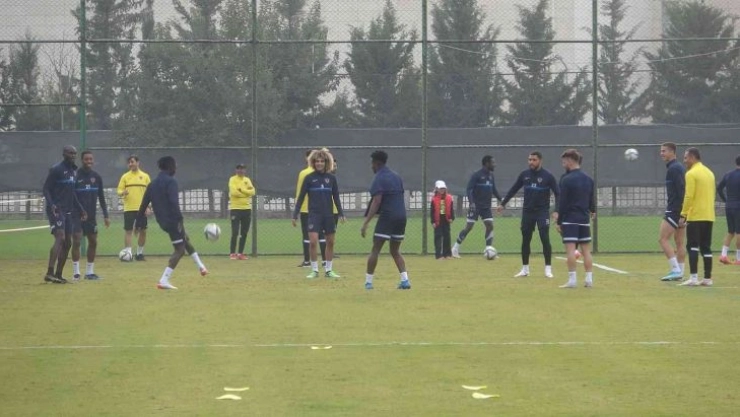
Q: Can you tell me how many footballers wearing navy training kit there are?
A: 10